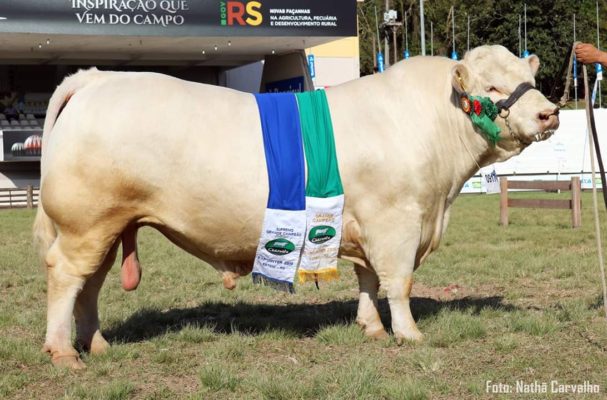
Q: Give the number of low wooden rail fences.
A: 2